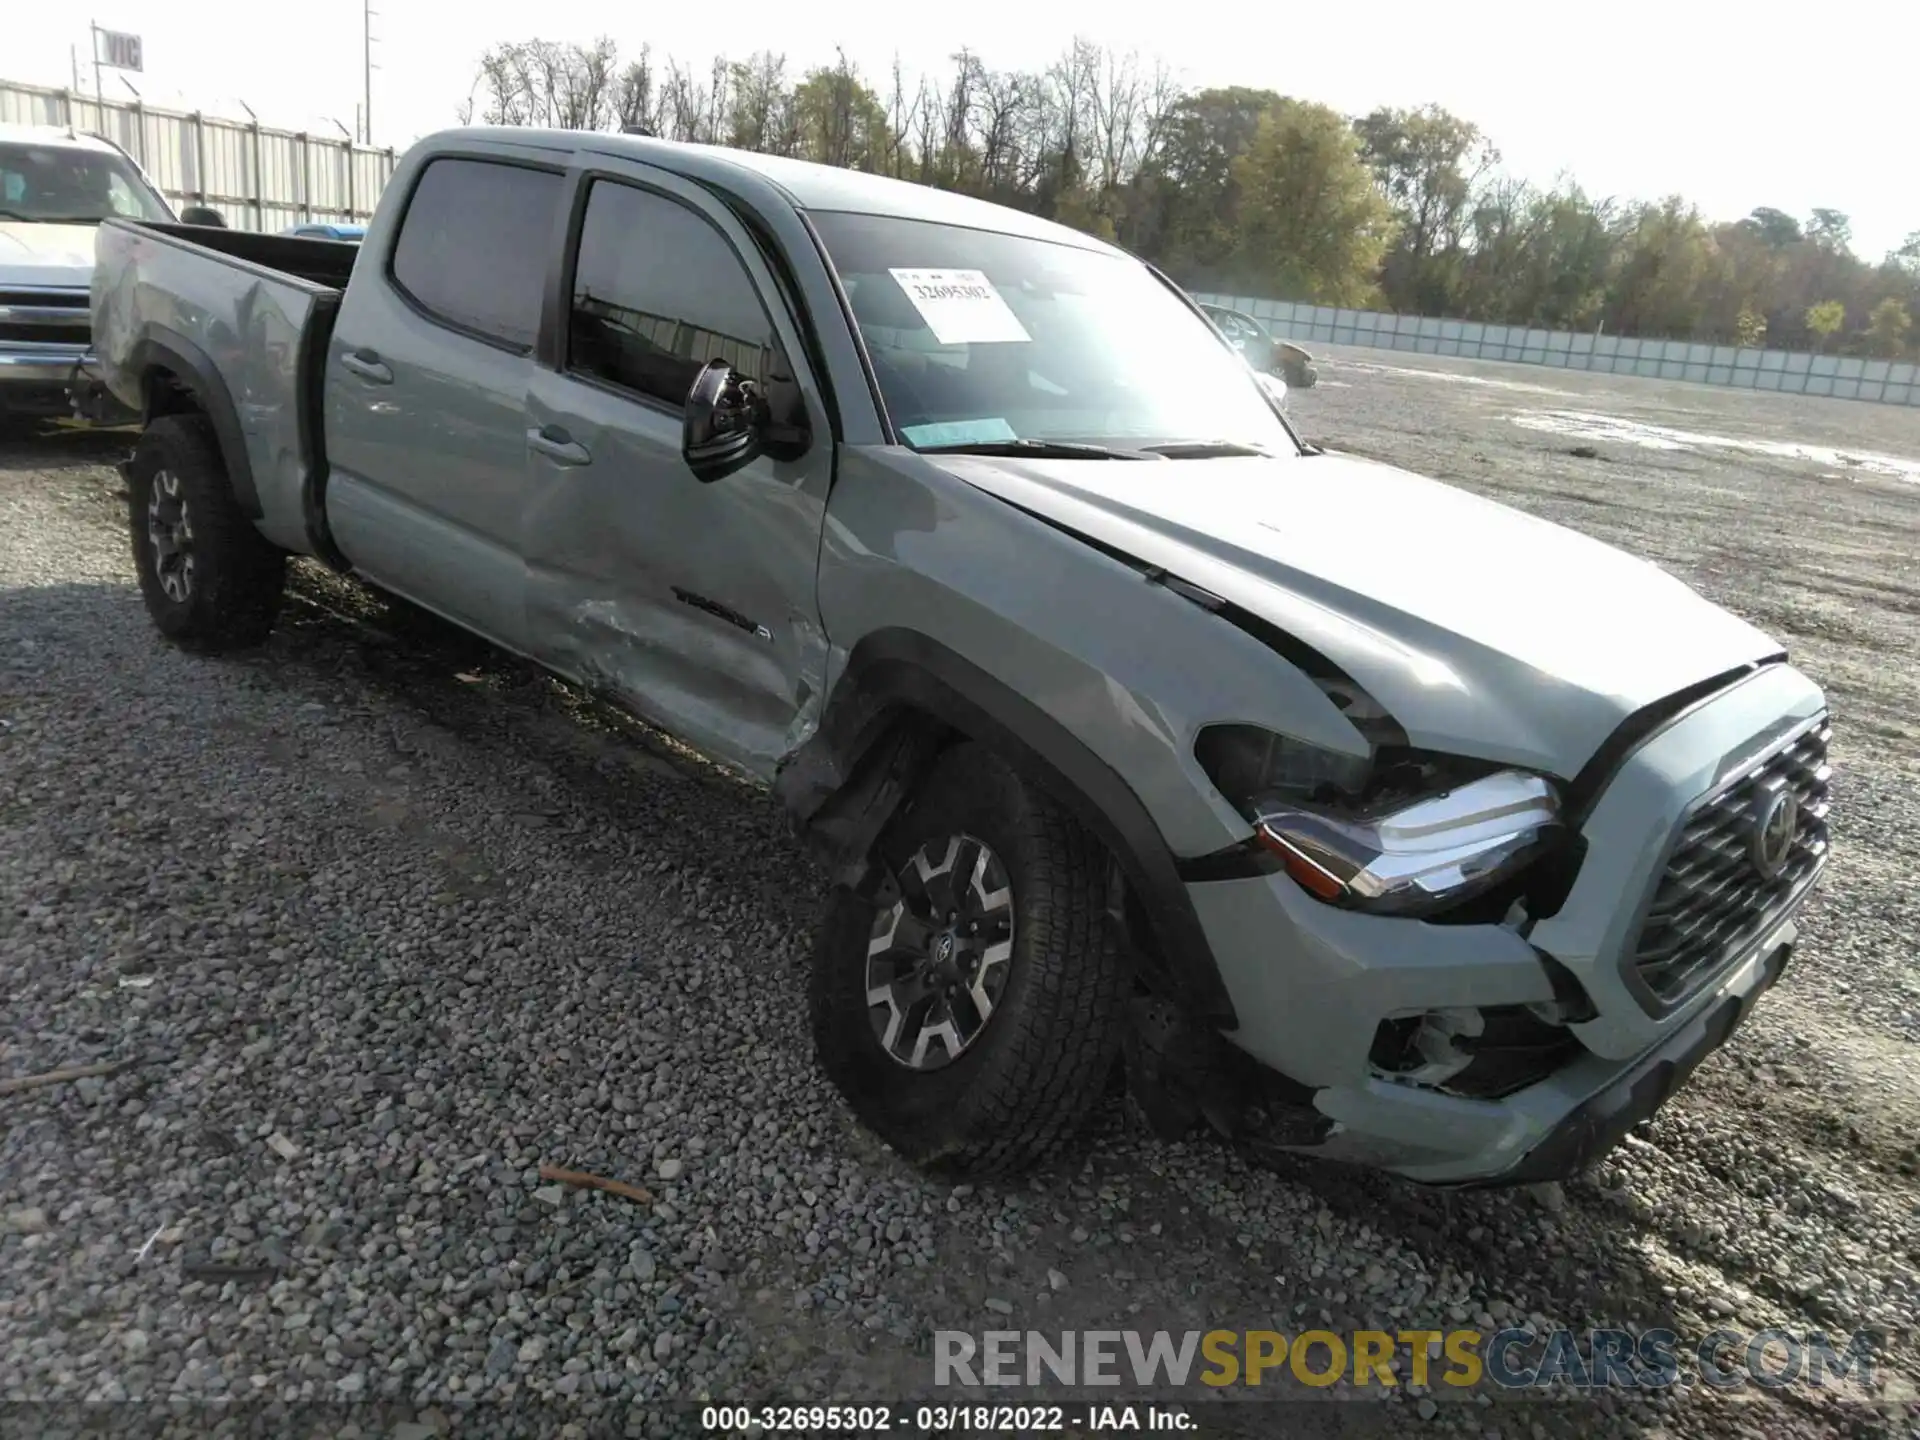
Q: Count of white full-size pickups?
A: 1